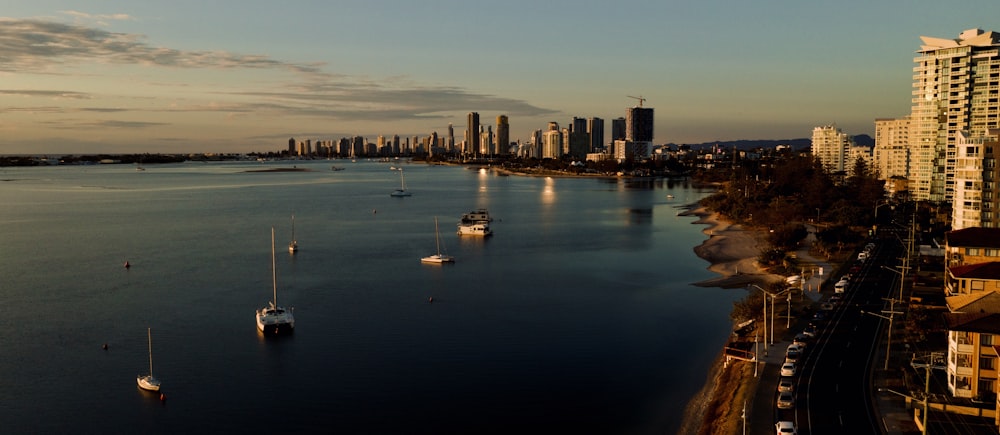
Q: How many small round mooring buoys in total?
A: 5